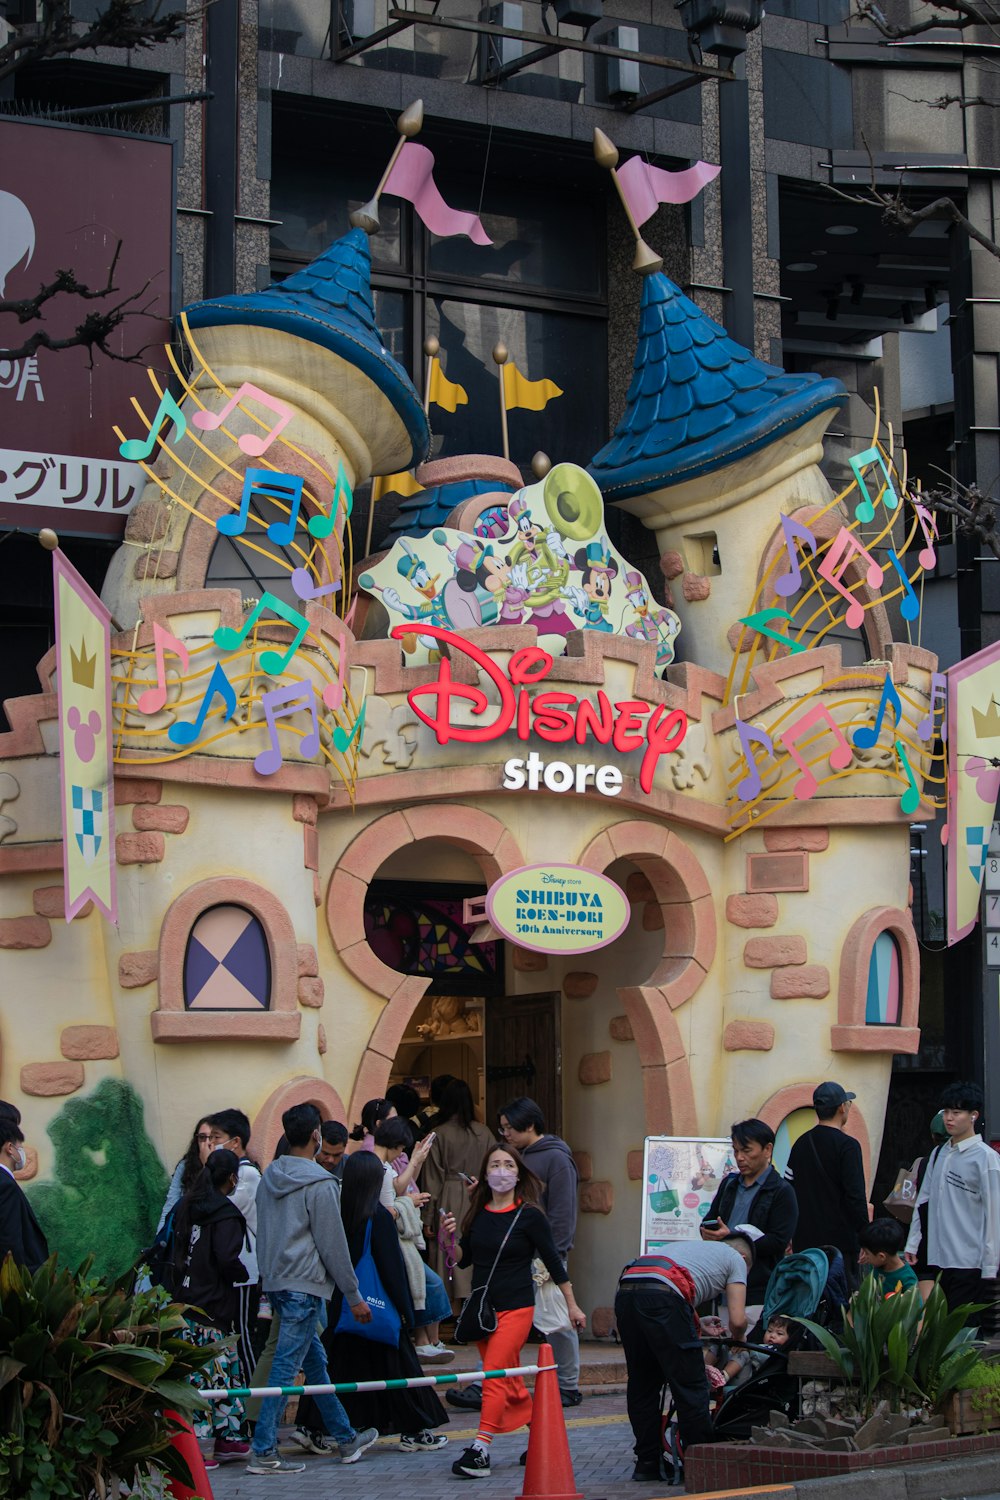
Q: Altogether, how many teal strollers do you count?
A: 1